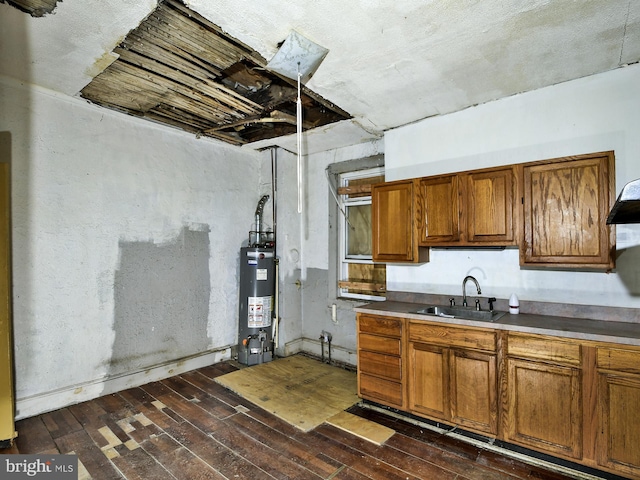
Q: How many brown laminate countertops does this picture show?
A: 1